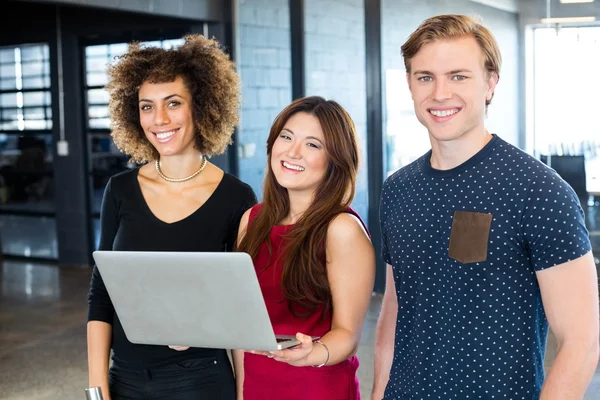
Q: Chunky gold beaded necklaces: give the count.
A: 1